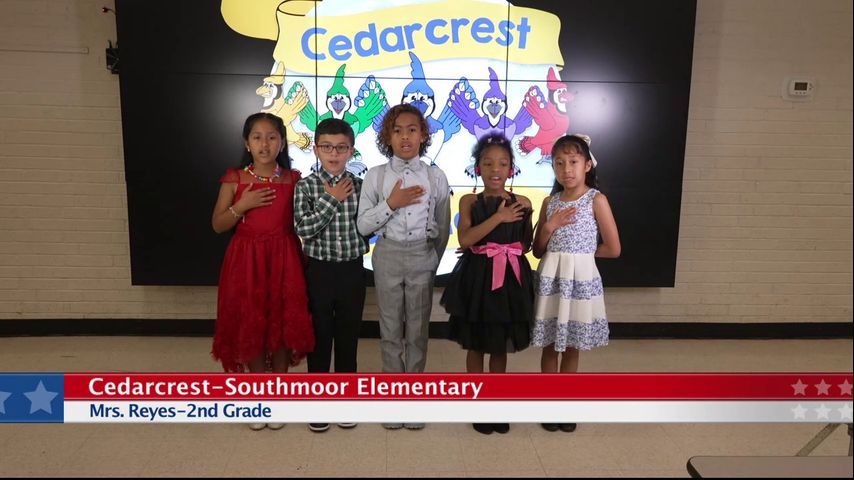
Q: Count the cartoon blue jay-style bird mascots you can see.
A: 5